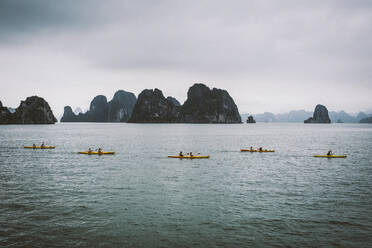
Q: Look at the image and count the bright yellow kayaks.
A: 5